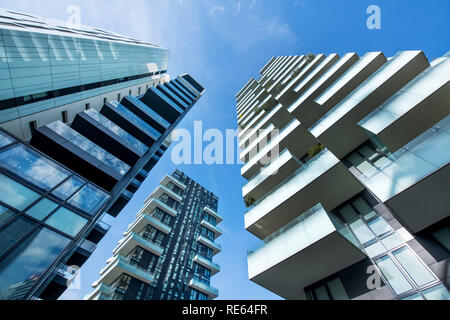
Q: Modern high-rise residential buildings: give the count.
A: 3